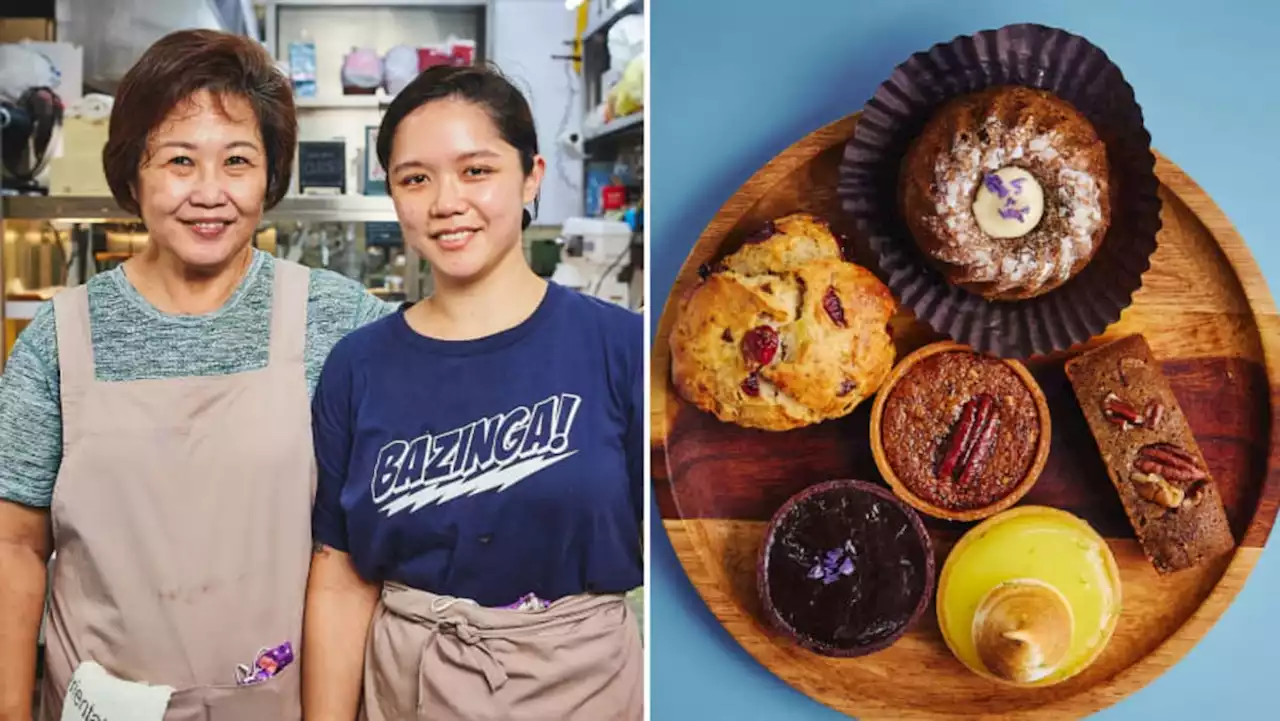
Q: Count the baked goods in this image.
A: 6